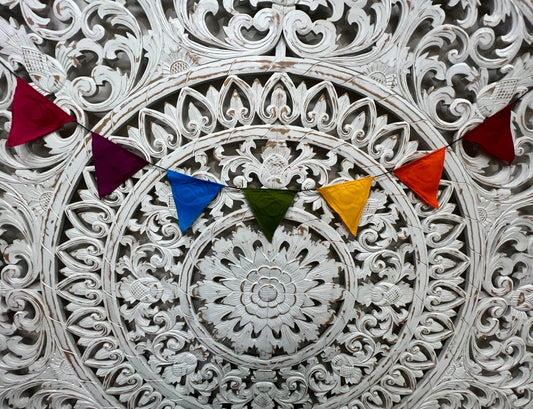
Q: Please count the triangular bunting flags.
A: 7